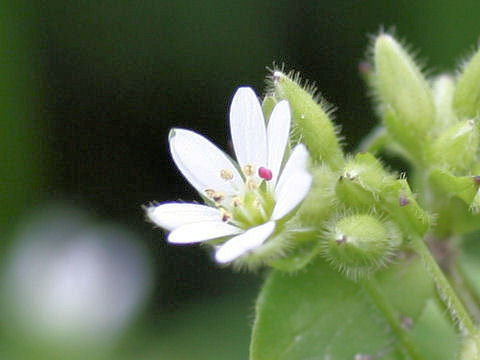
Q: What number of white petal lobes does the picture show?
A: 8